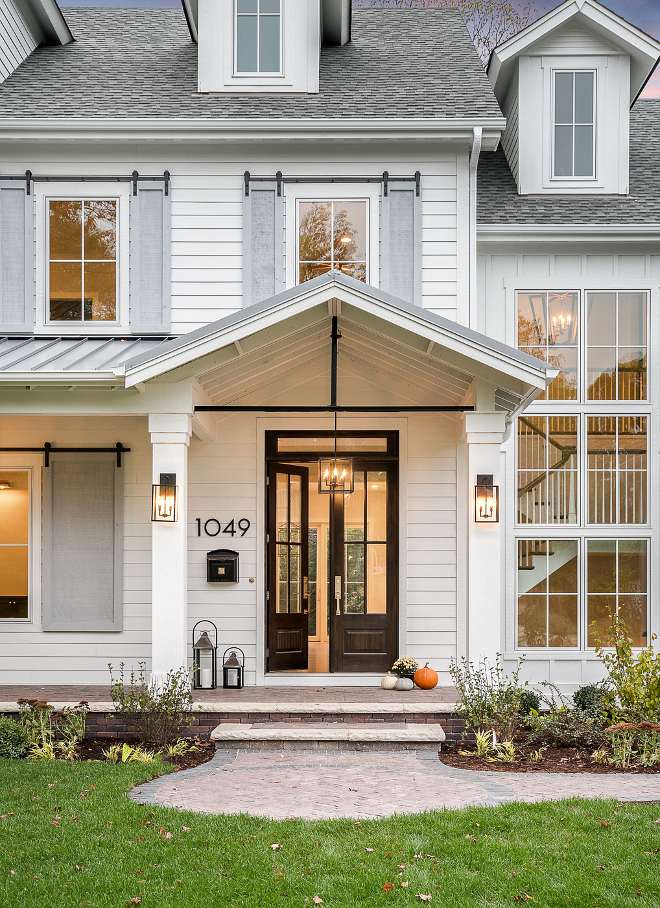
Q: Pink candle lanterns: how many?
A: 0